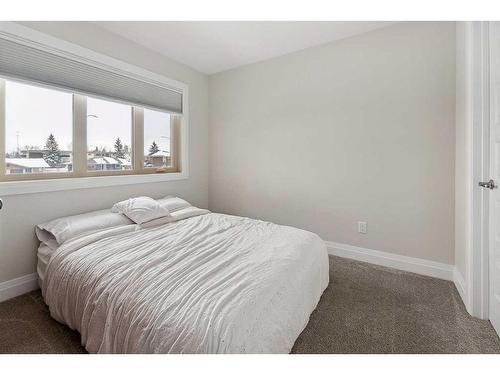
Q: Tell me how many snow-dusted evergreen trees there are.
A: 3